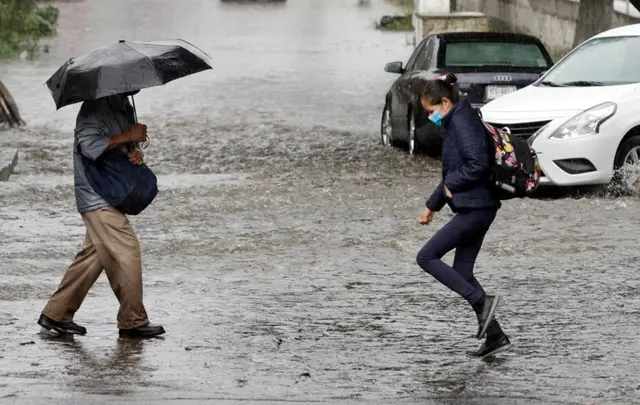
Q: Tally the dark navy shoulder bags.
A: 1